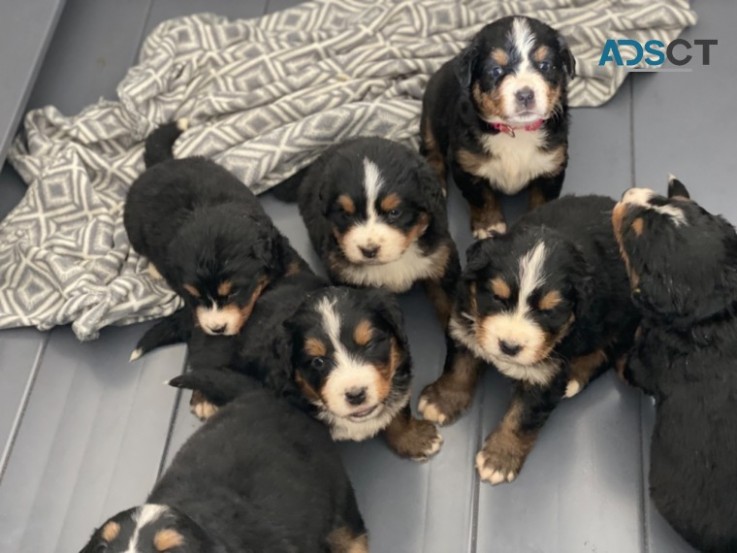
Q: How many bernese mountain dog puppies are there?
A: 7